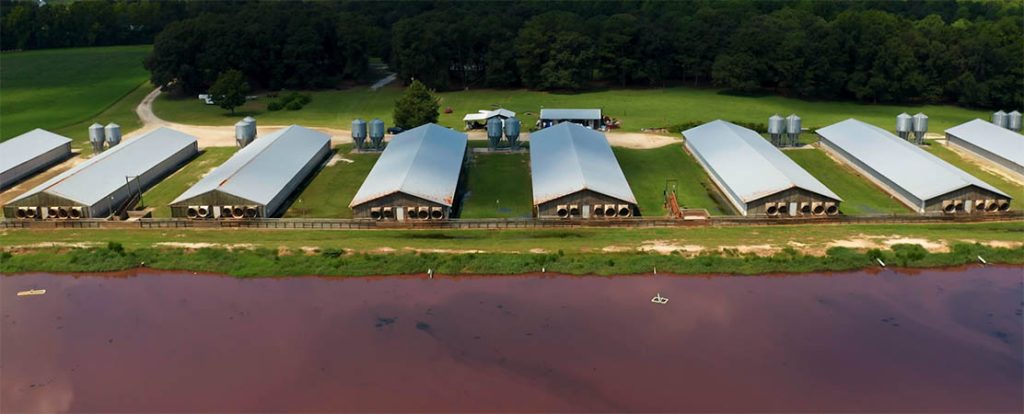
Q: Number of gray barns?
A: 8